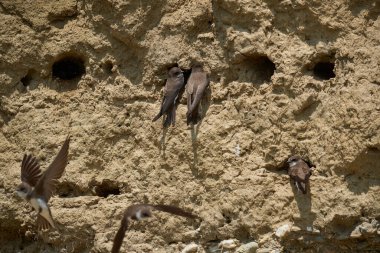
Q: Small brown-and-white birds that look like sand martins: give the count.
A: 5